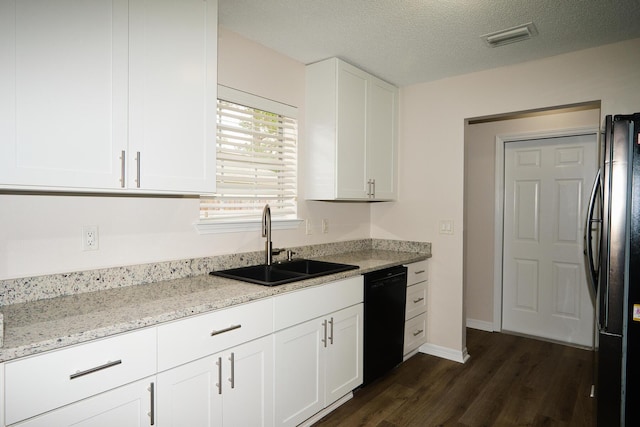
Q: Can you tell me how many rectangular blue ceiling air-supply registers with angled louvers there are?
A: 0